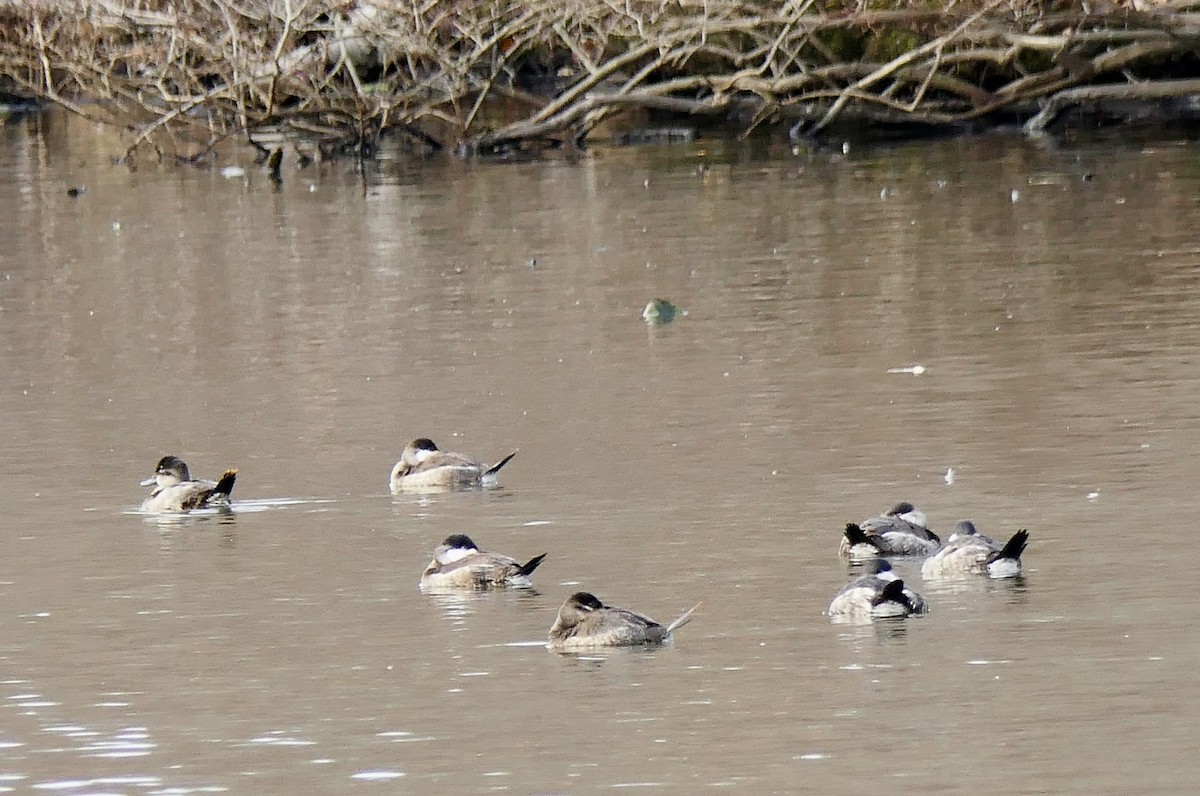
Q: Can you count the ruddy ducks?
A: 7